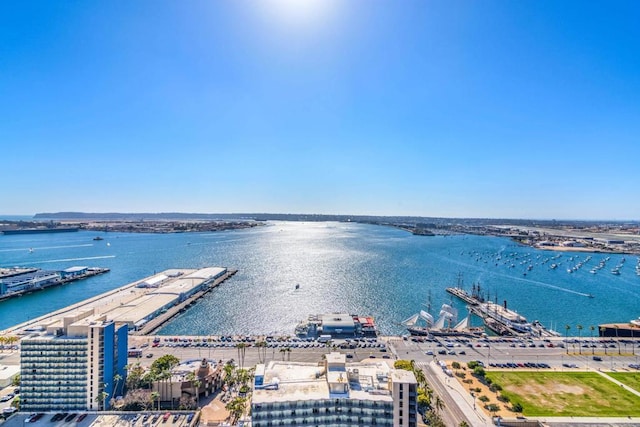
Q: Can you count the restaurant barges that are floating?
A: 1